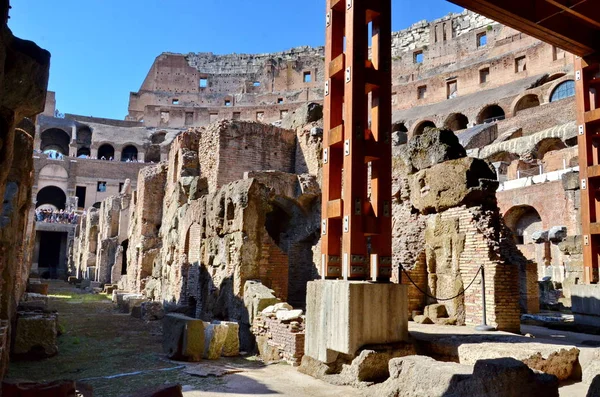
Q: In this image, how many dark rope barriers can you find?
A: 1